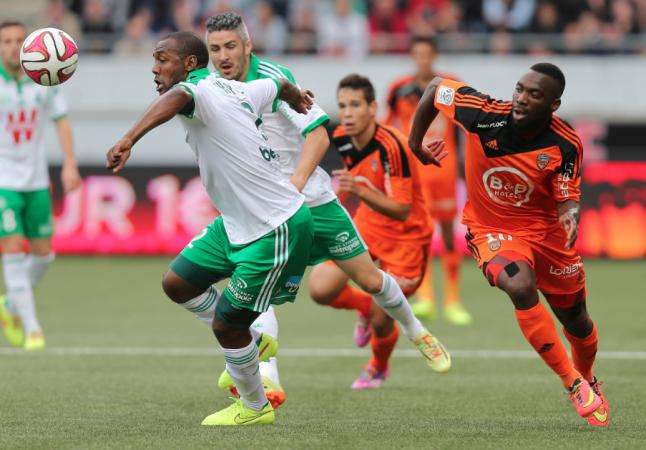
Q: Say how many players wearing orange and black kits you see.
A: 3